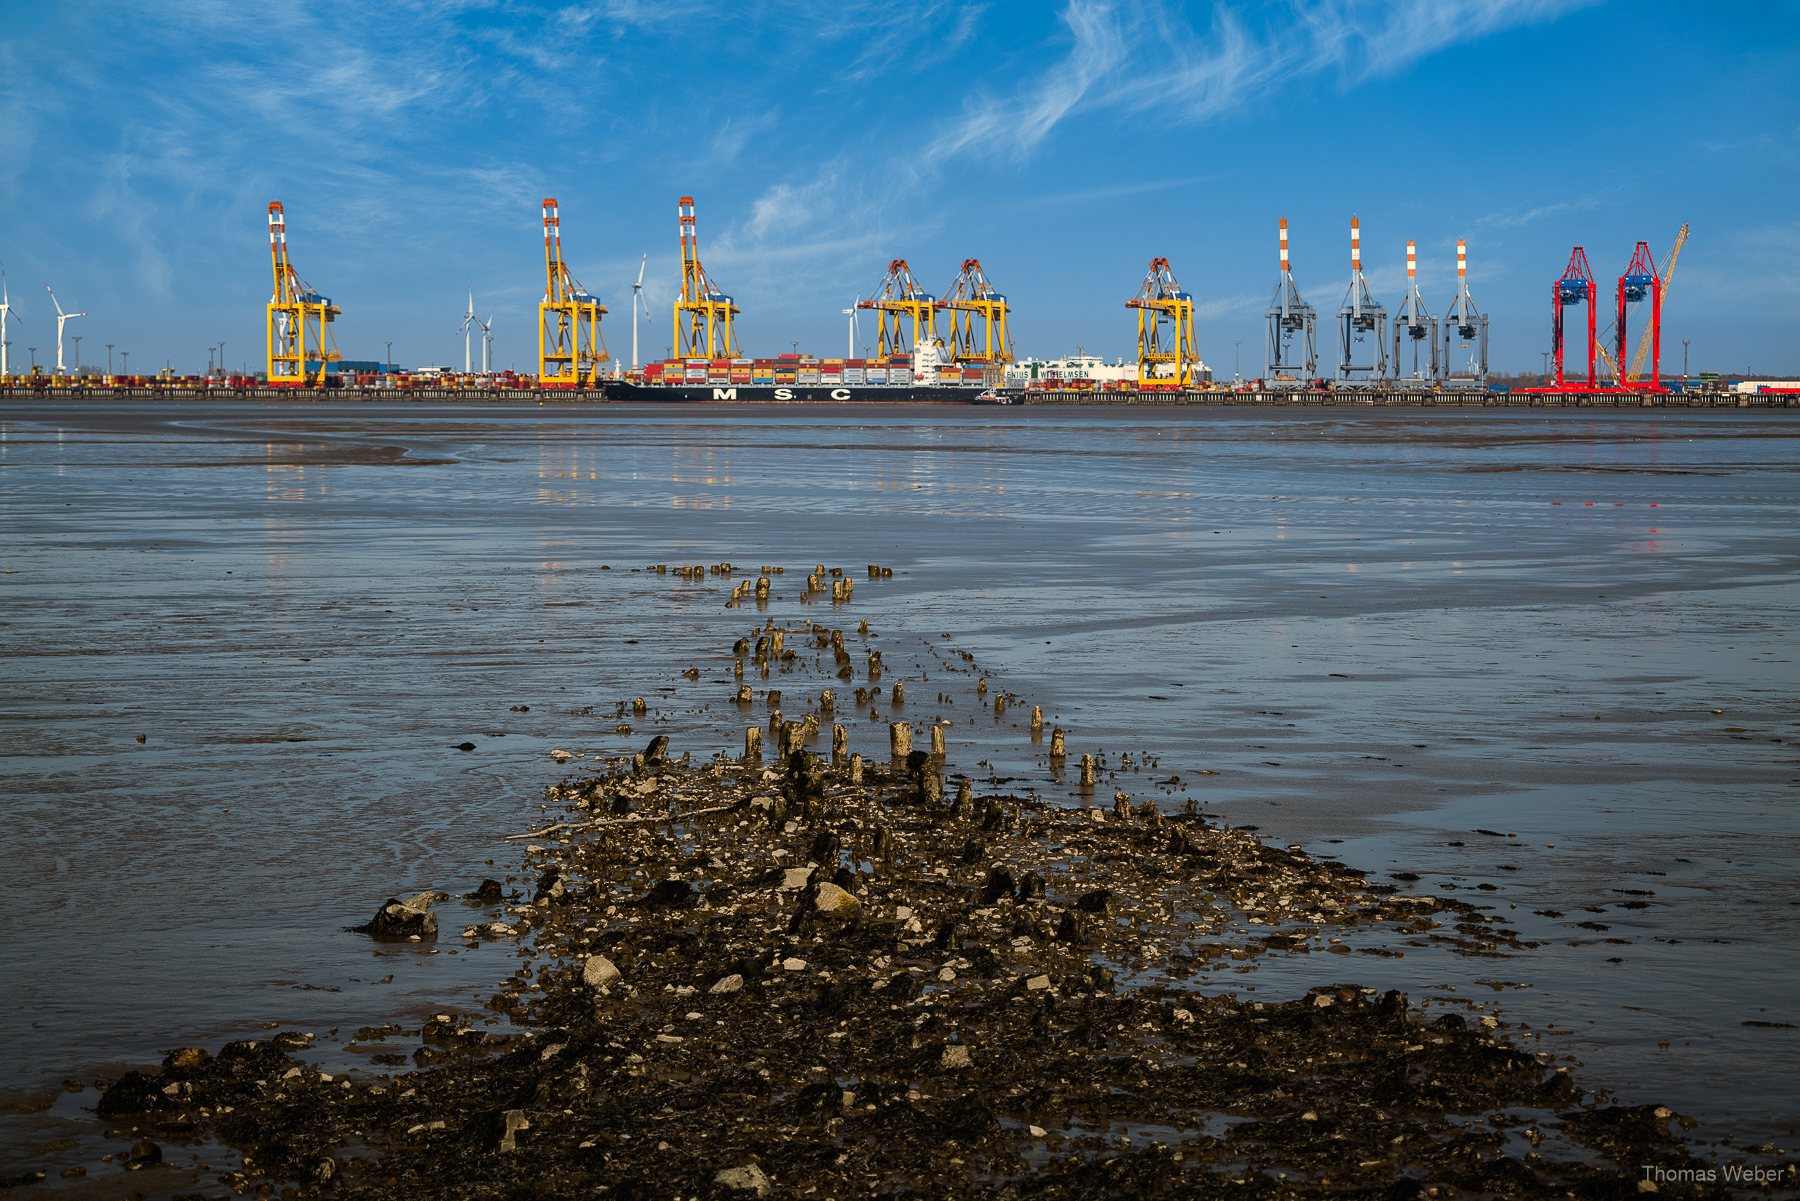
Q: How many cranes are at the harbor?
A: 13